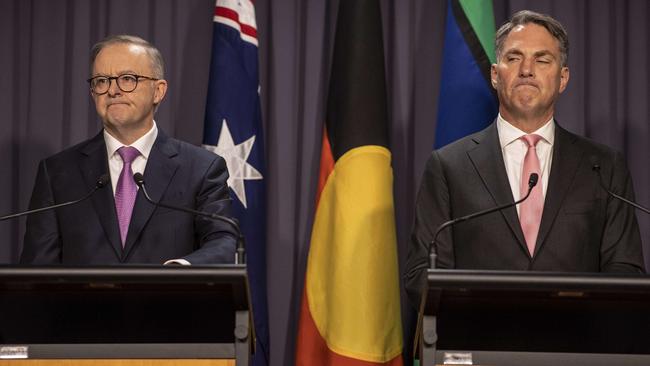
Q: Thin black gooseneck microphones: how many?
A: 4